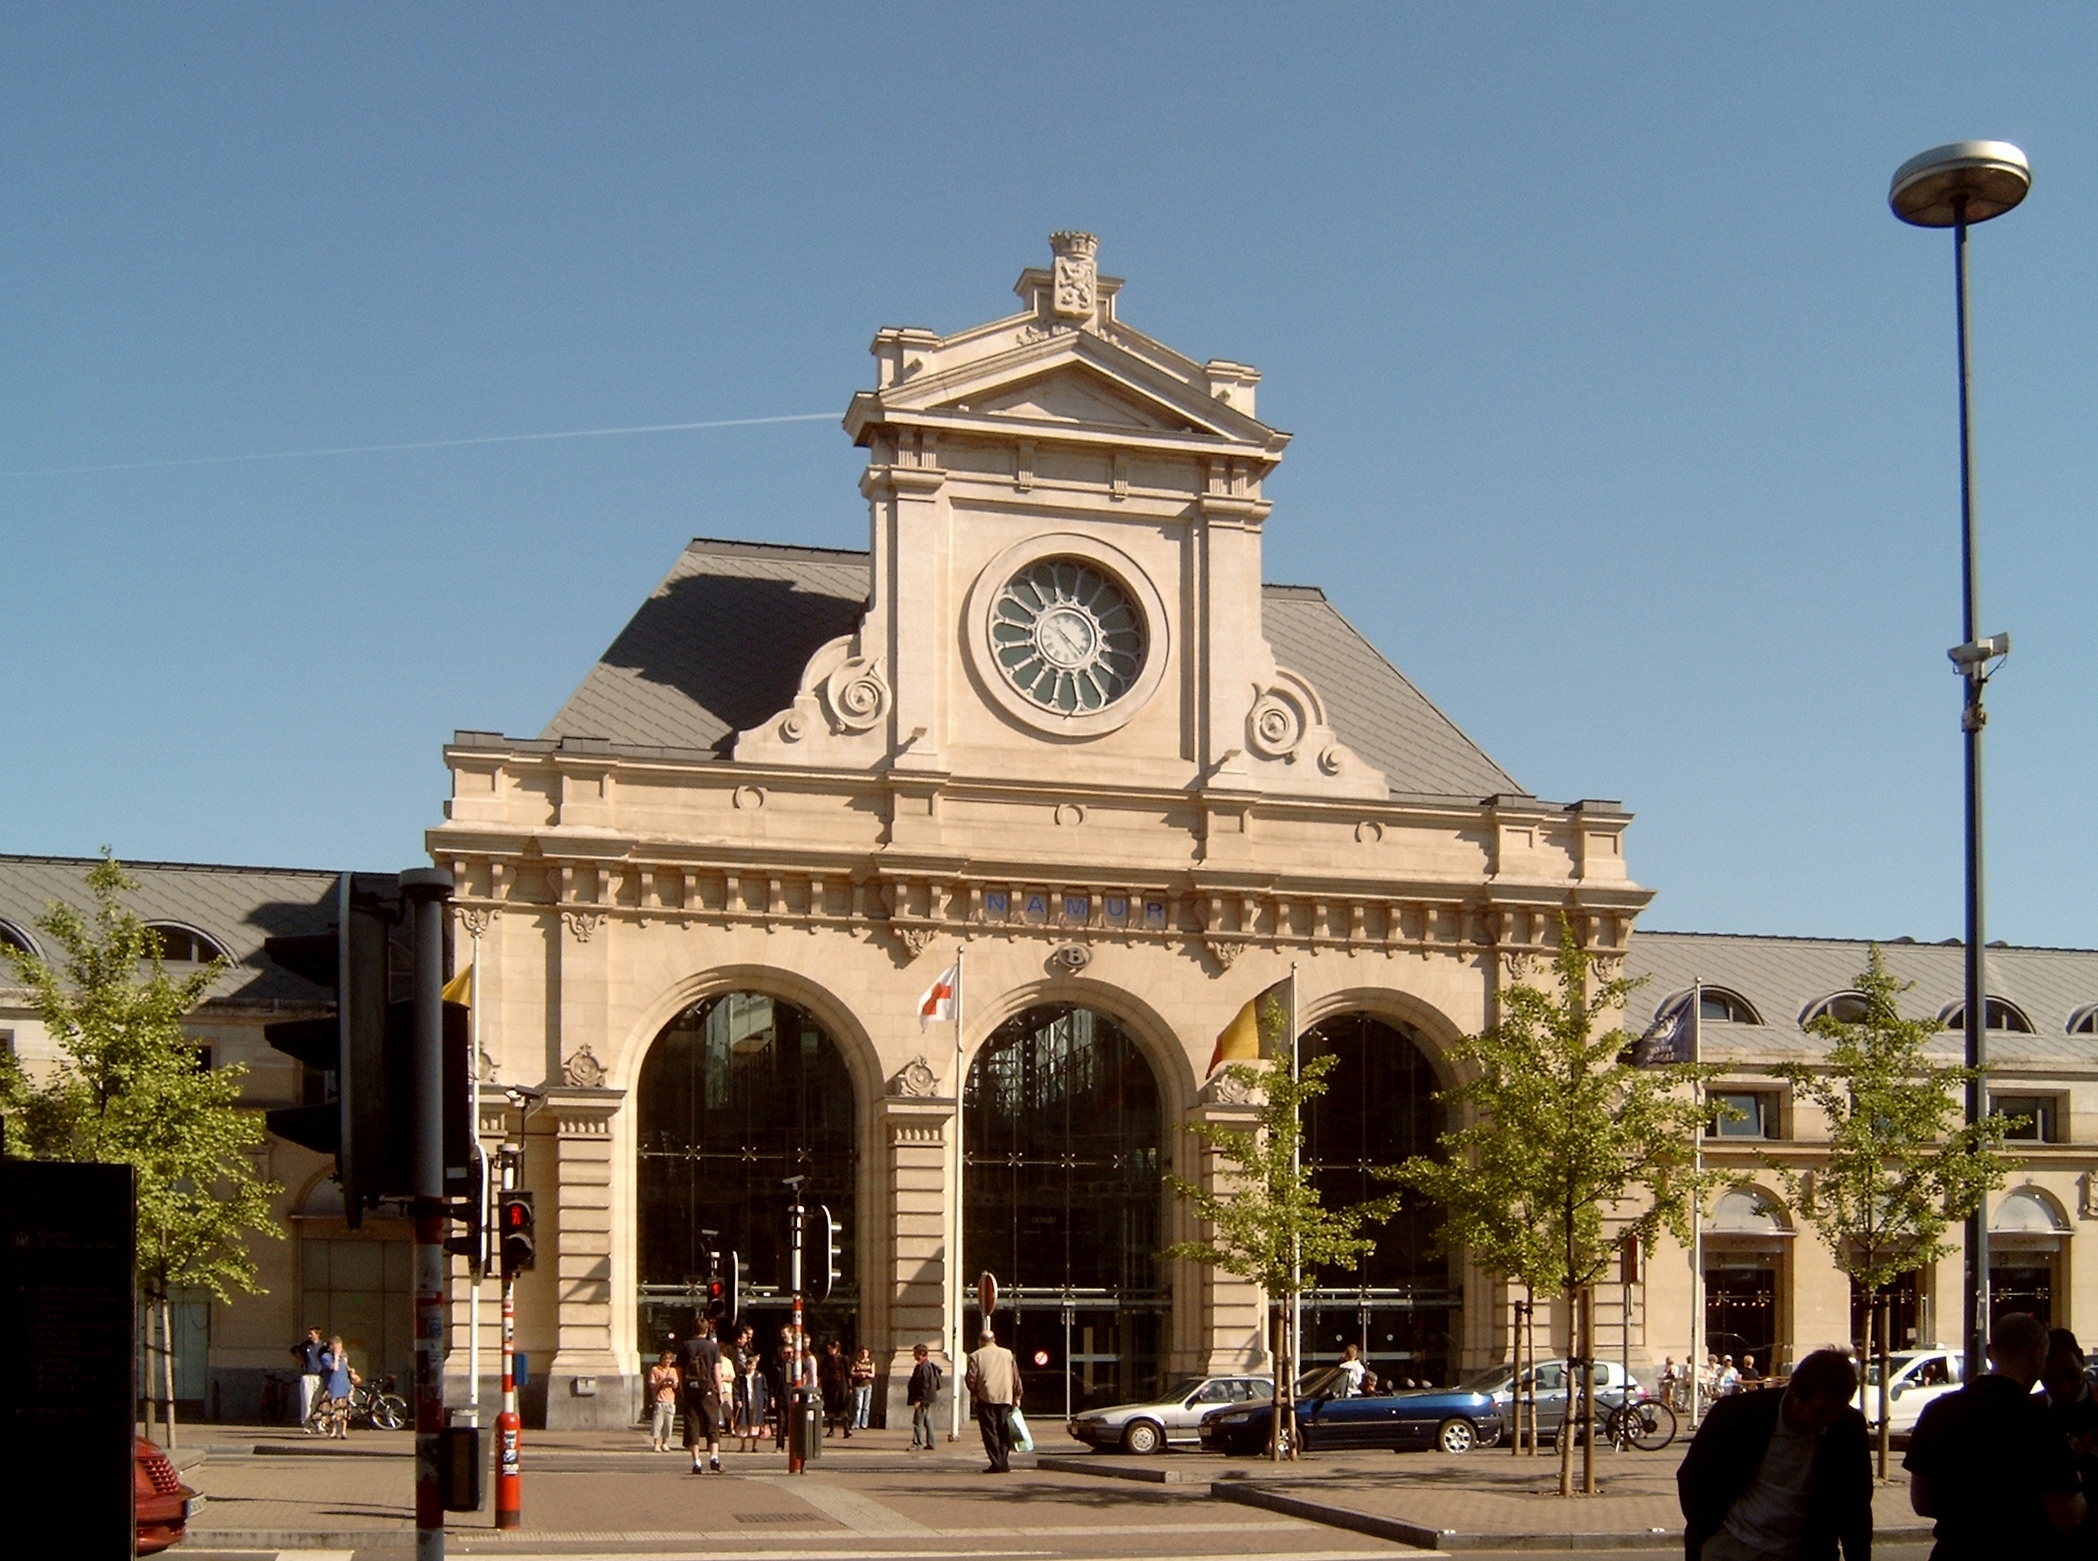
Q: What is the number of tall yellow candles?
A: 0